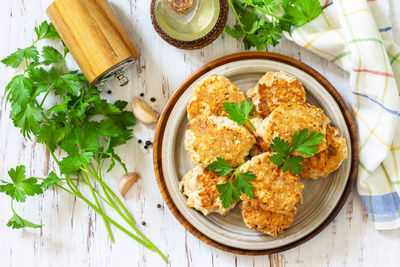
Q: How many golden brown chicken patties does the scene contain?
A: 8